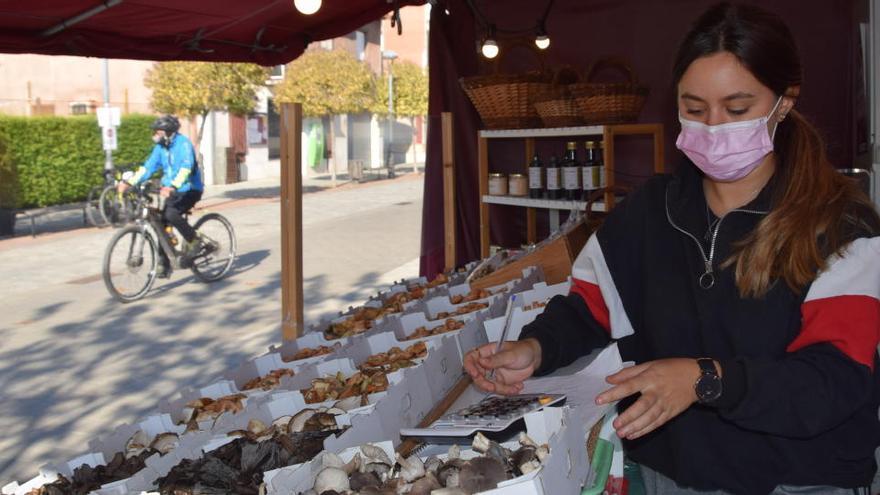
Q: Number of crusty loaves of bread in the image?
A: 0